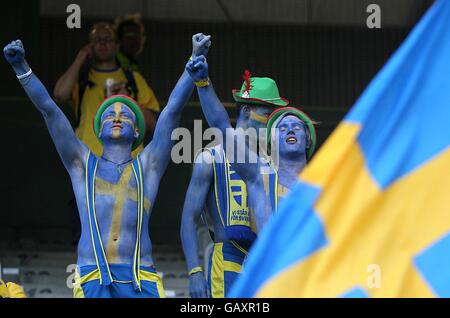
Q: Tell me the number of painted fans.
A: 3